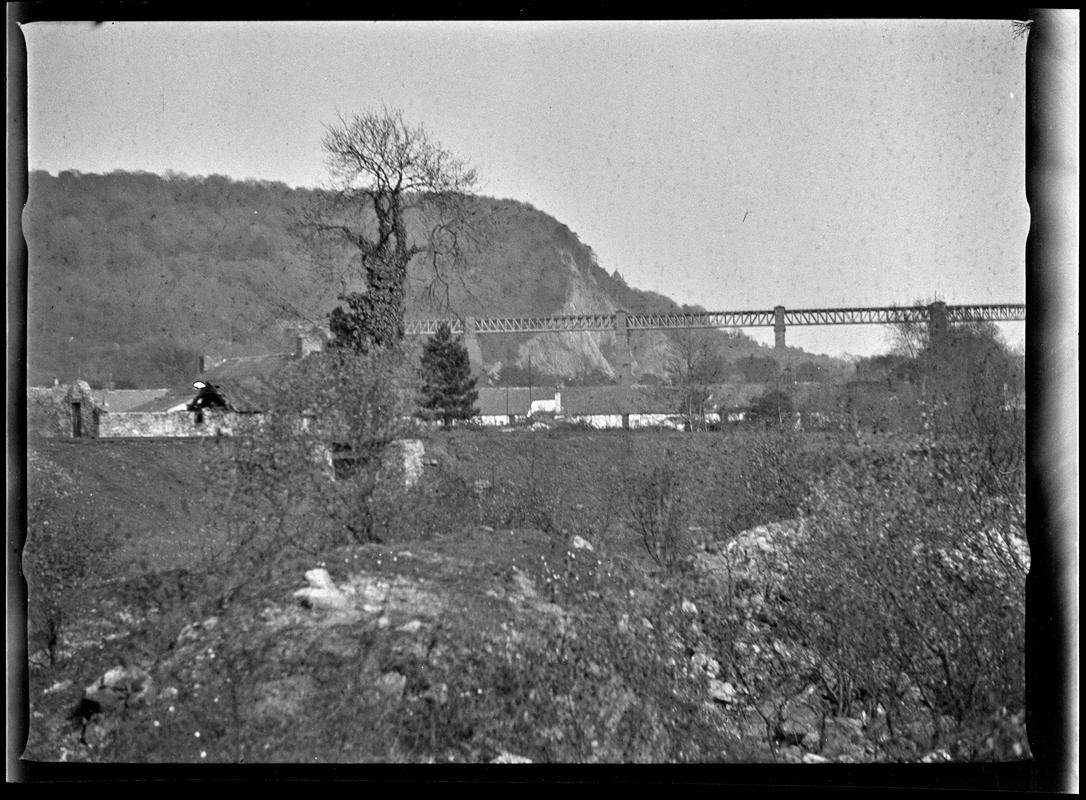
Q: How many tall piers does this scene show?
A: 4